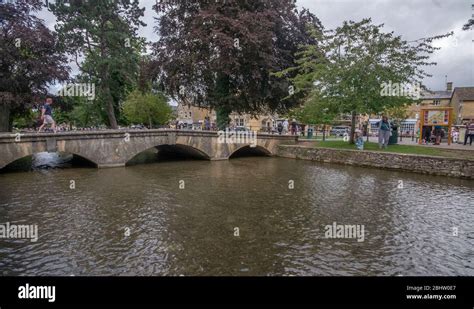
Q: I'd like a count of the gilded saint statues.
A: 0